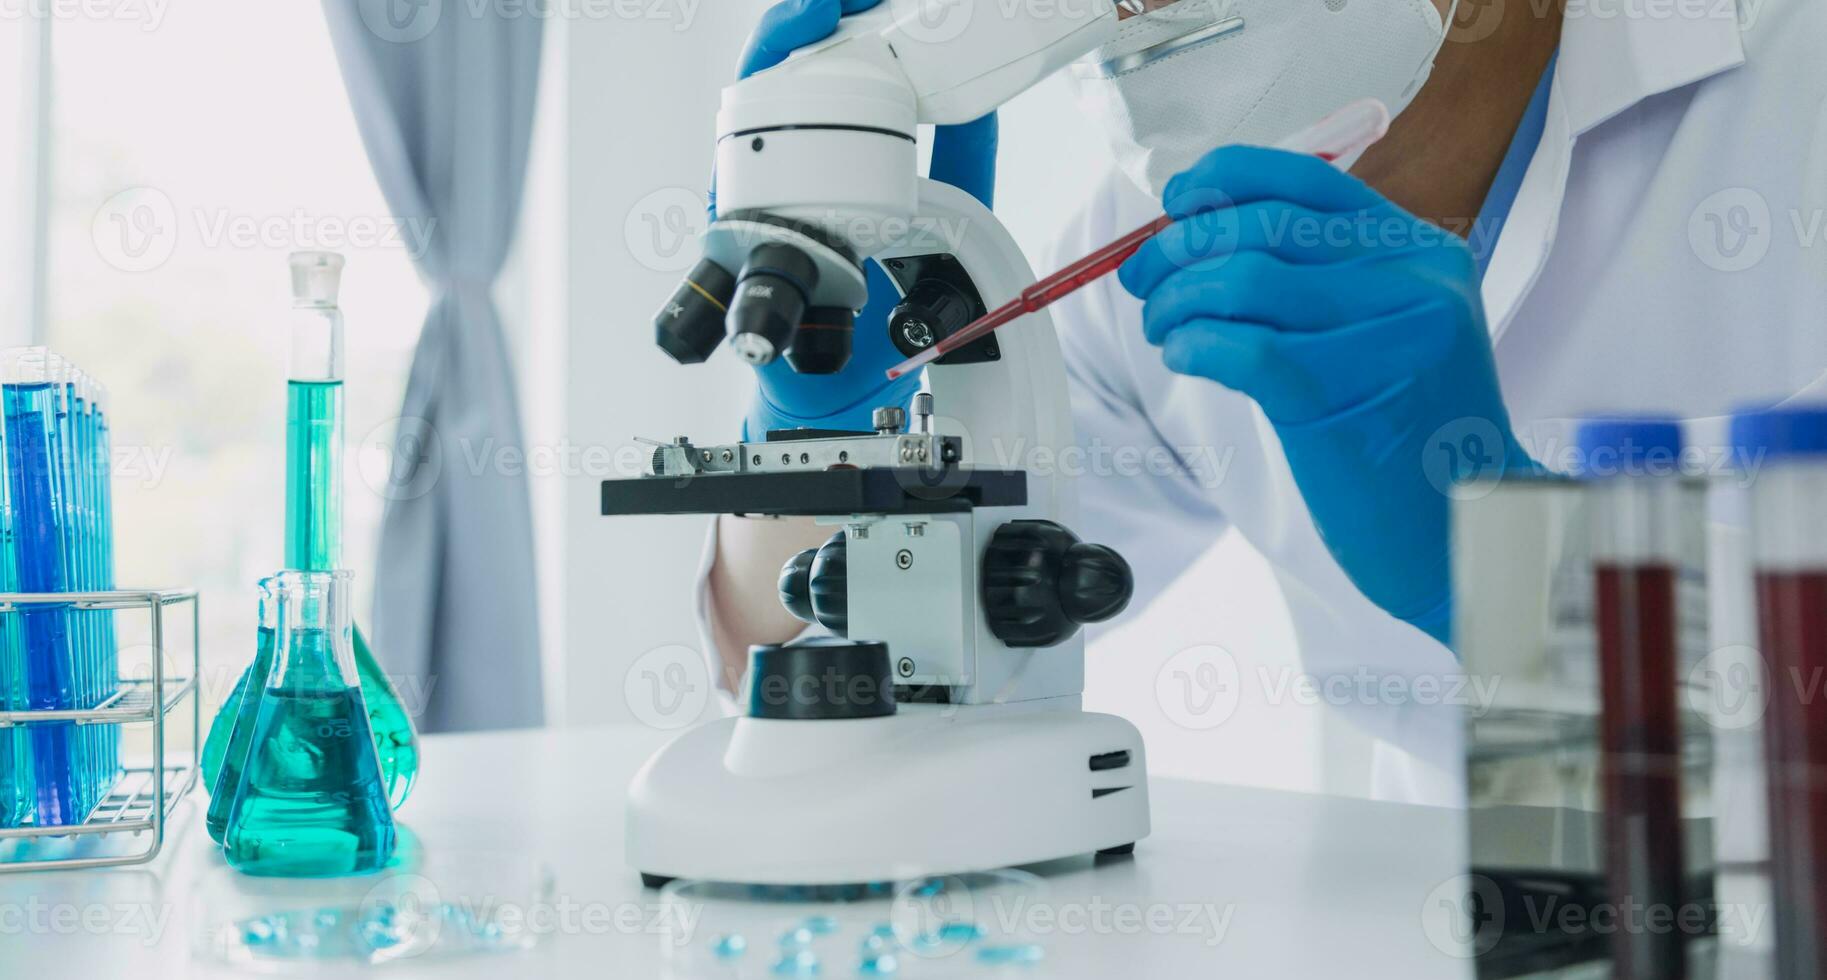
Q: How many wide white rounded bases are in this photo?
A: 1